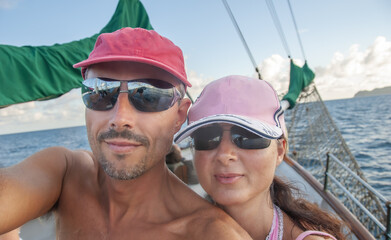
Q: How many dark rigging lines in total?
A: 3